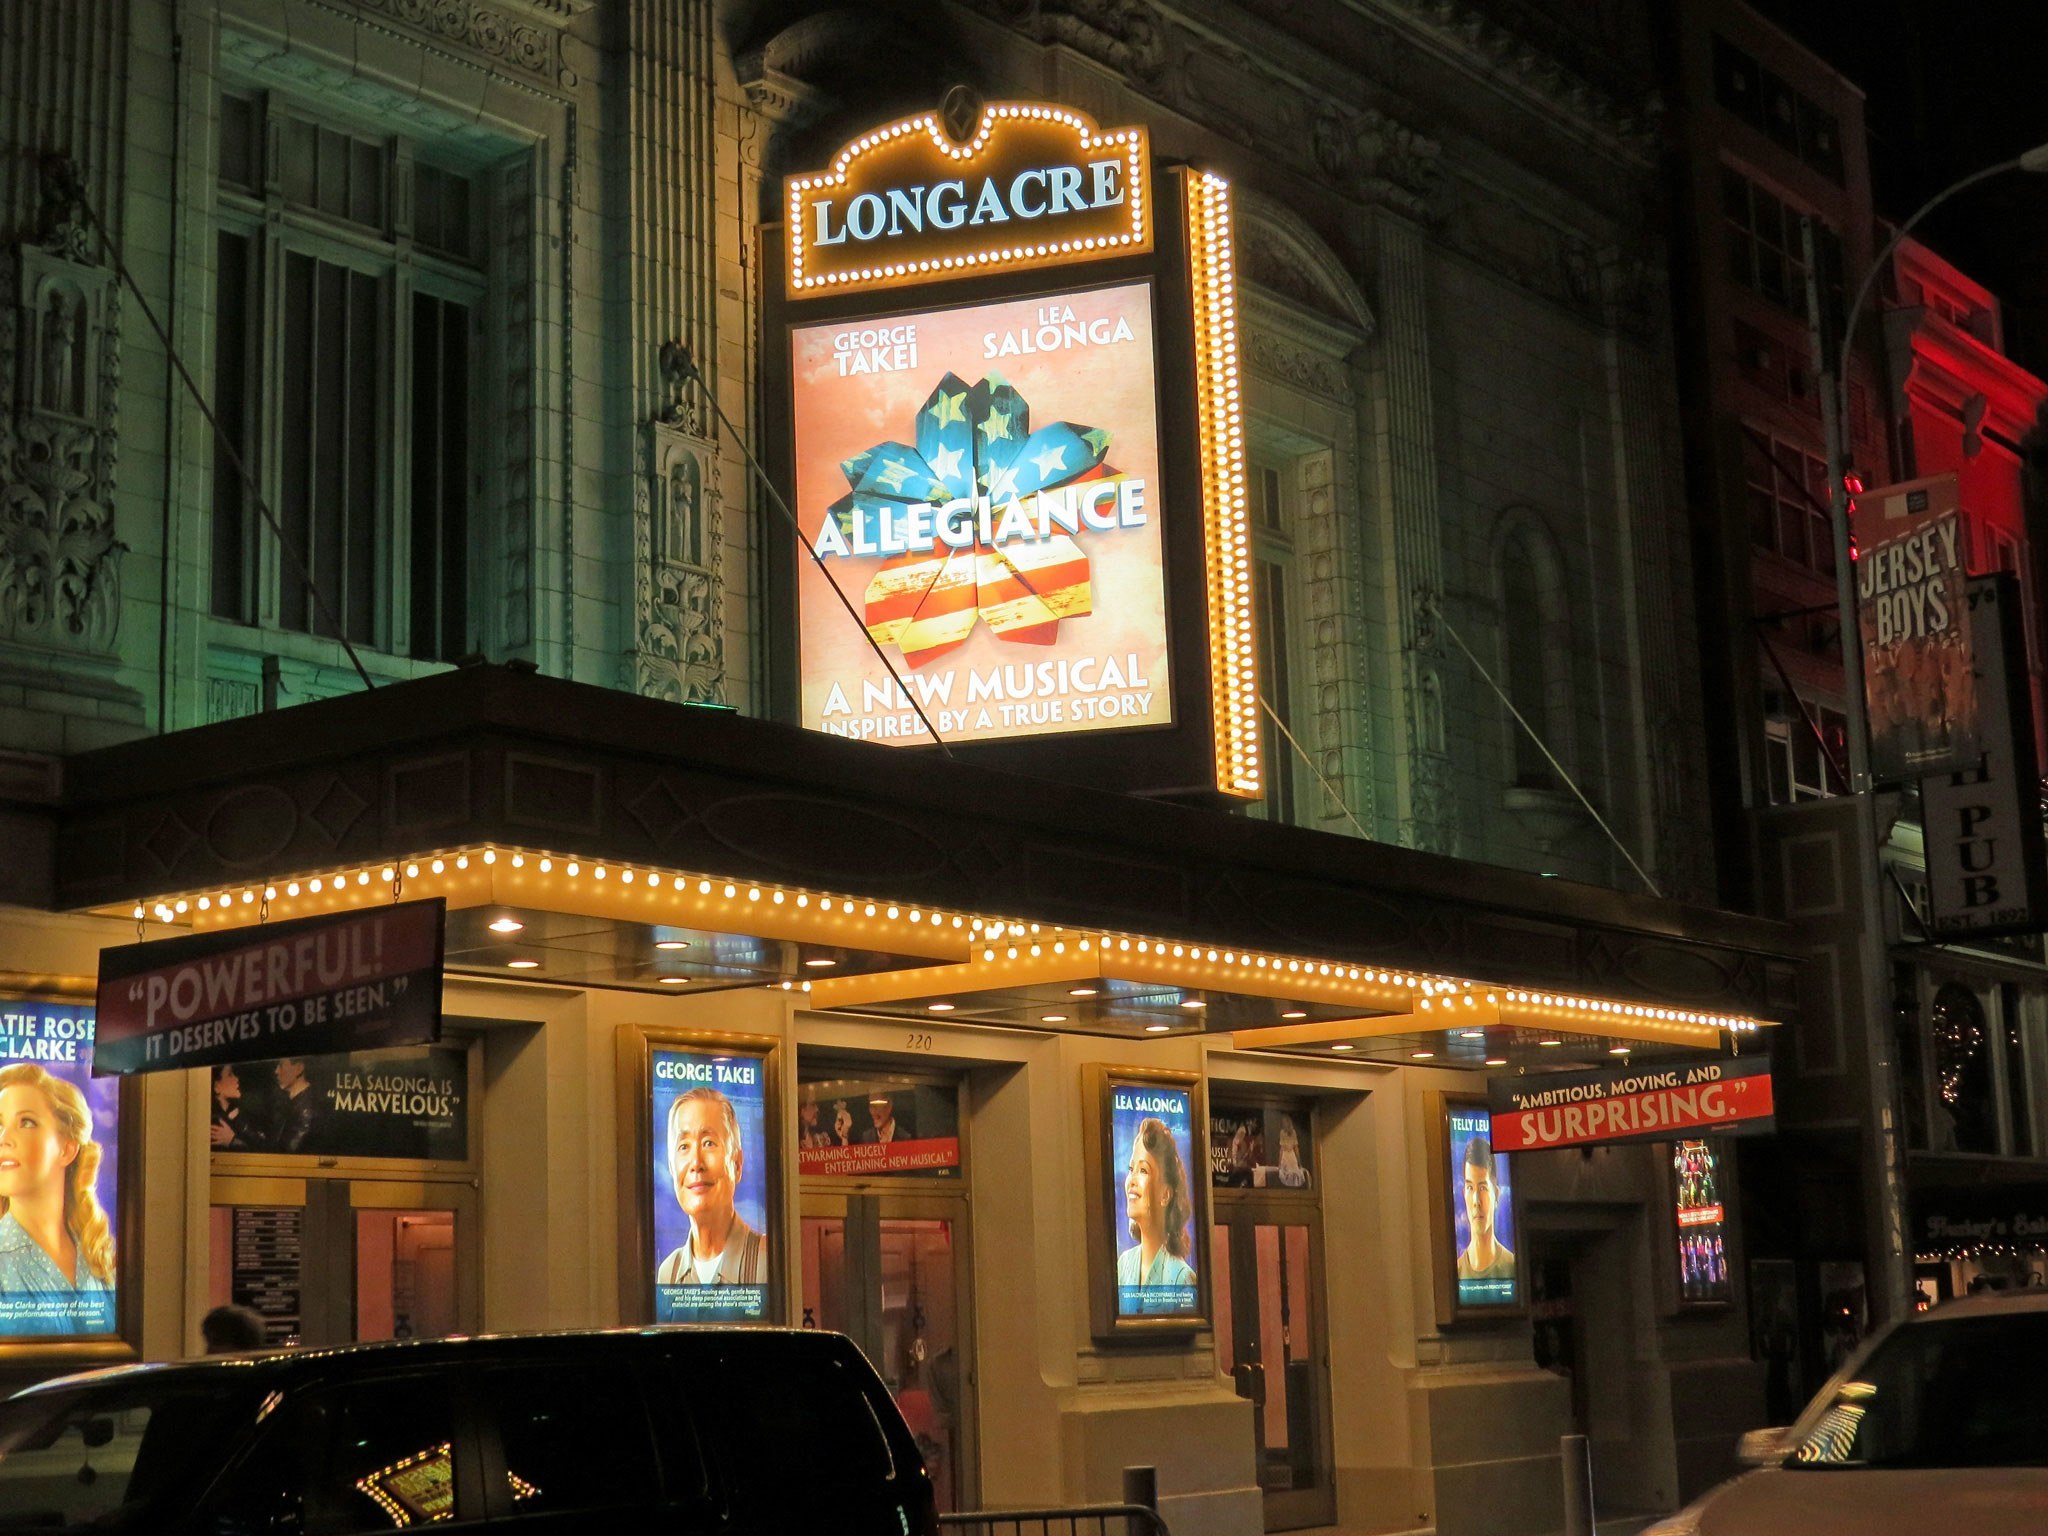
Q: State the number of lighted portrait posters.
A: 4